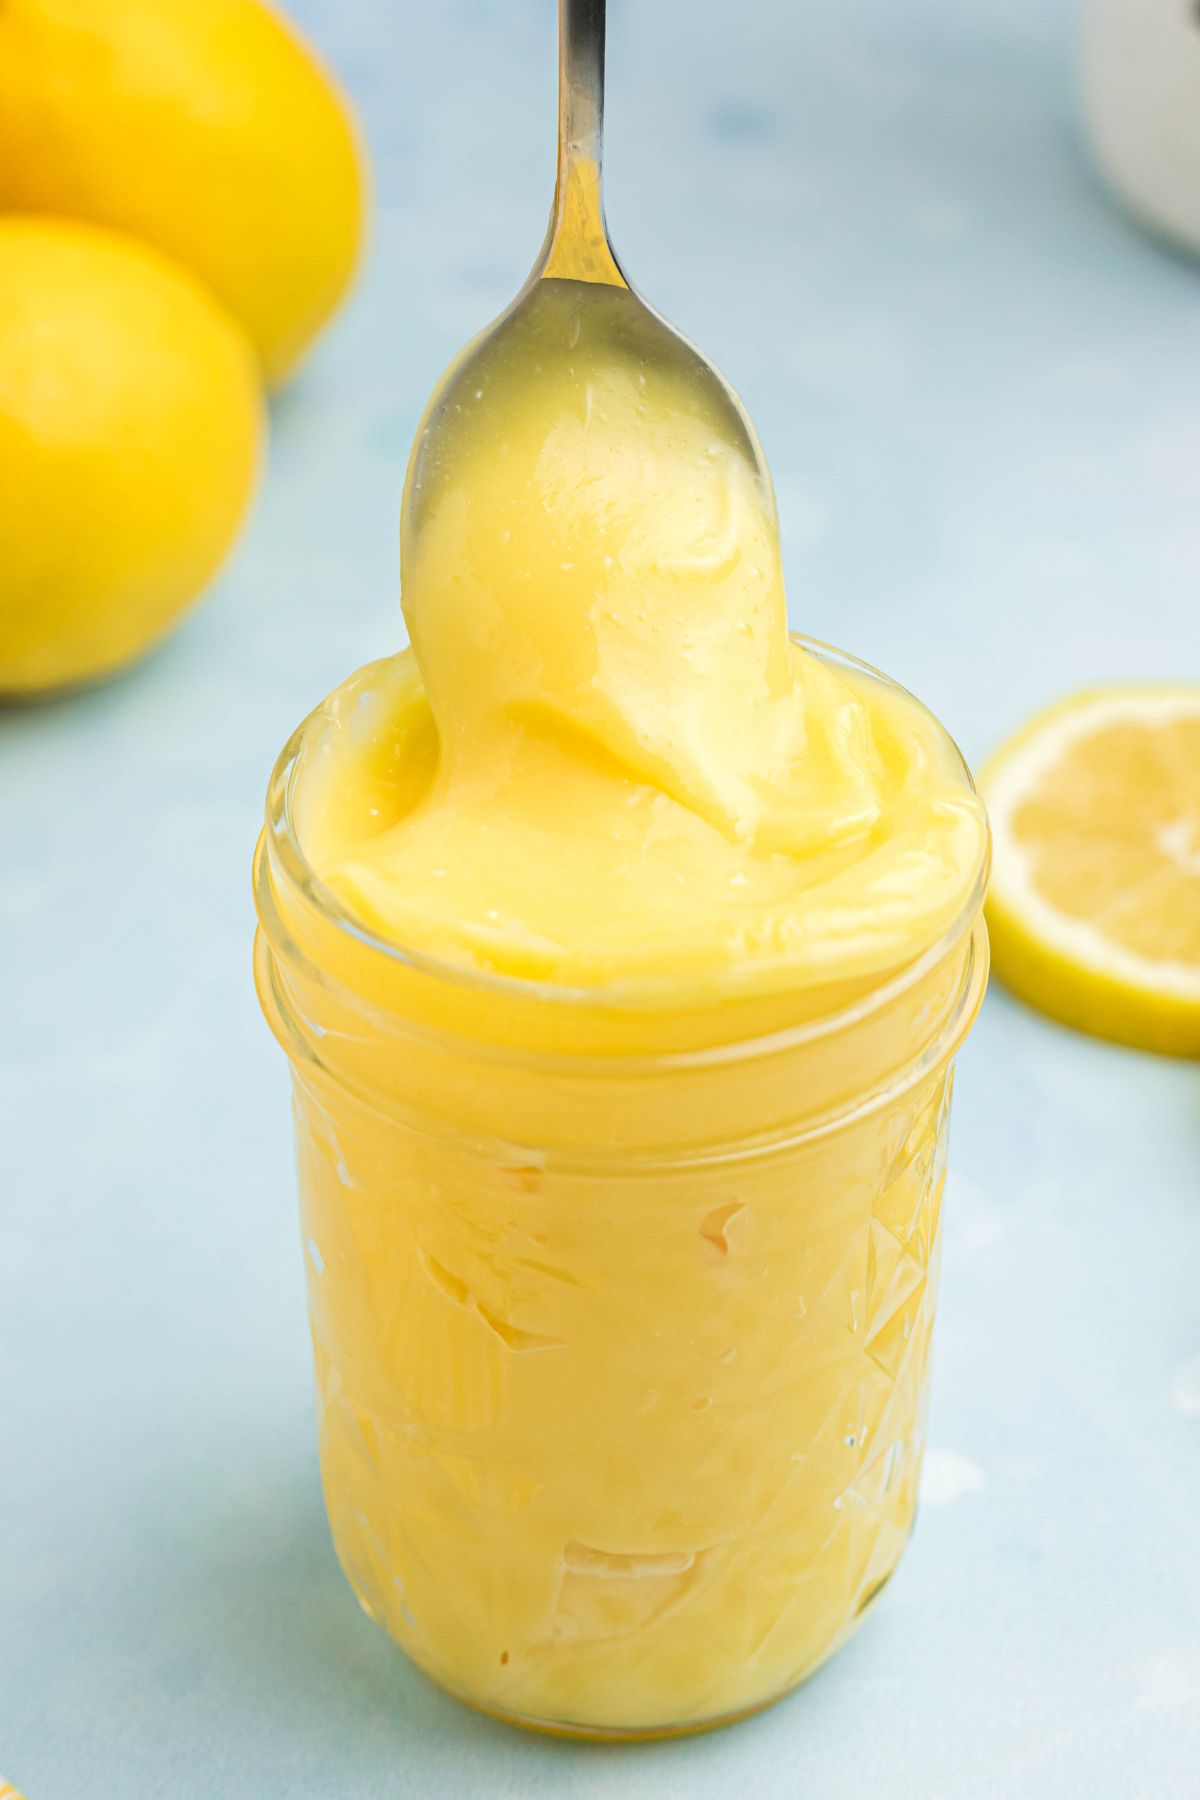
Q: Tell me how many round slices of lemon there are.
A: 1